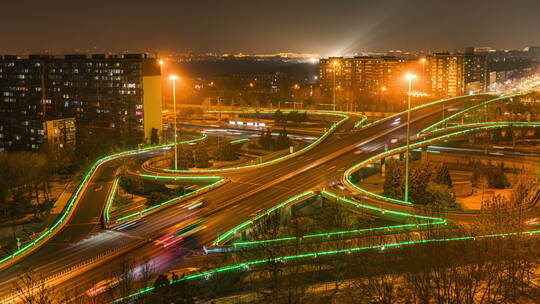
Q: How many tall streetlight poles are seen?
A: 5